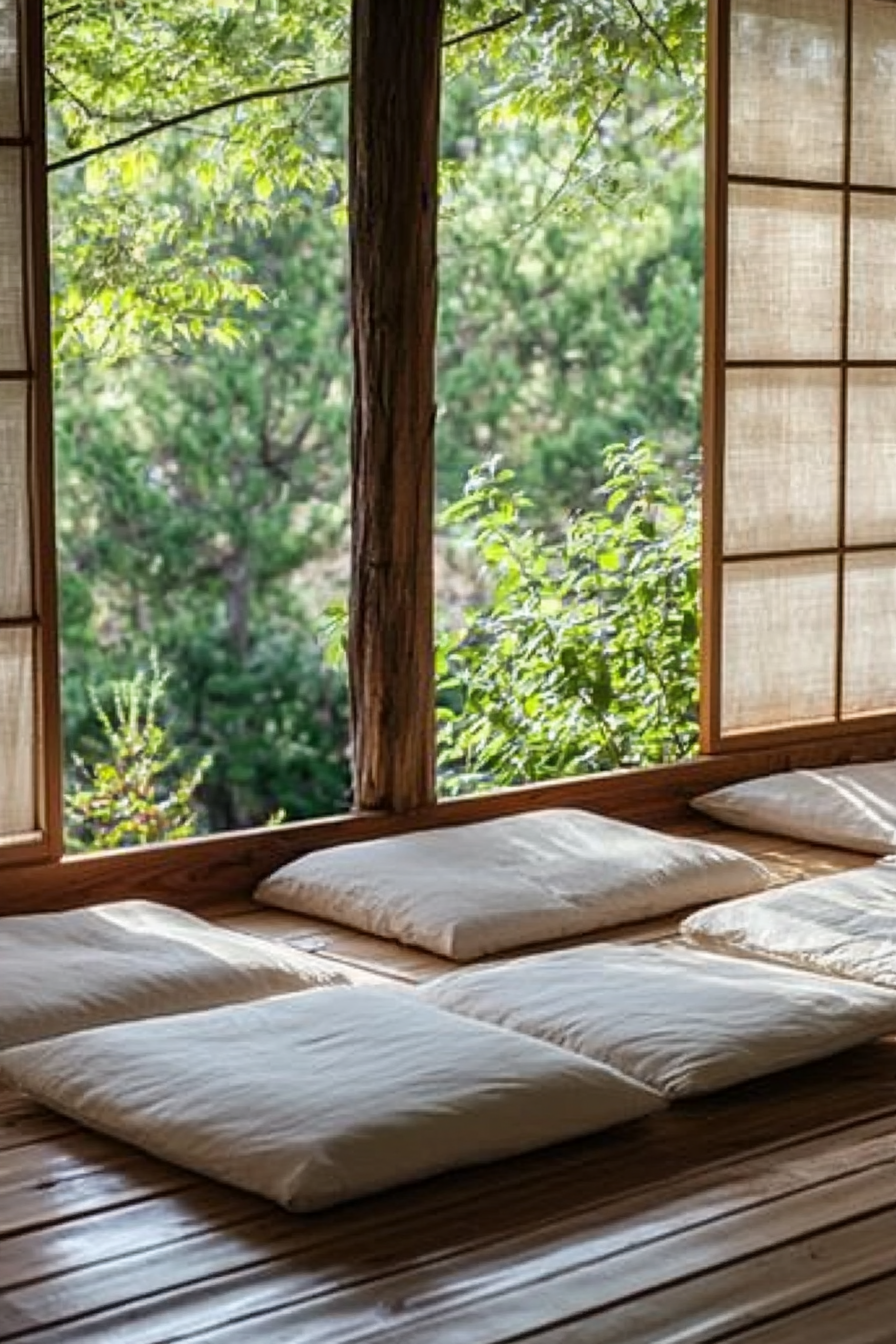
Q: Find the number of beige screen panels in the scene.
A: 12